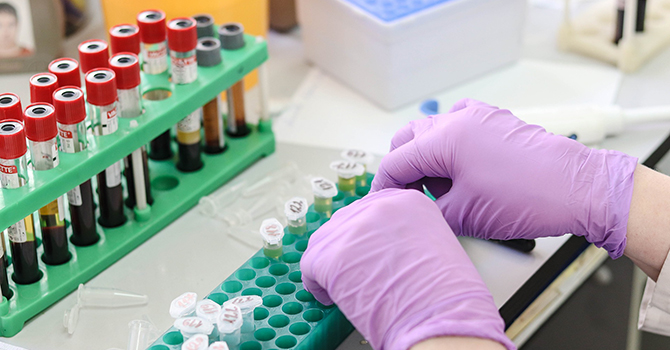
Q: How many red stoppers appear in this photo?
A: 12